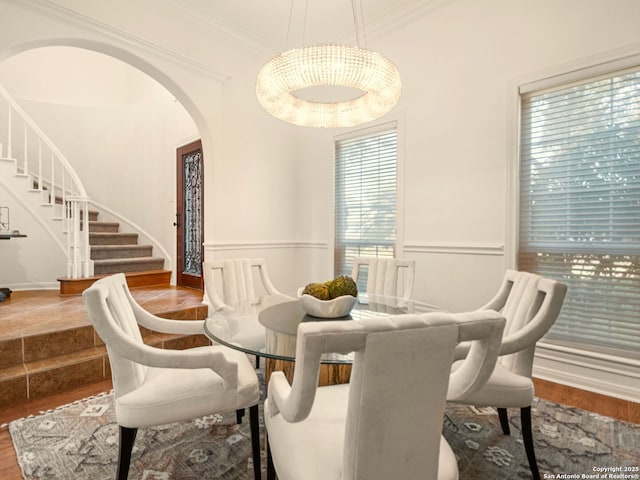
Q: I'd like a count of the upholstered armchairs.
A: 5